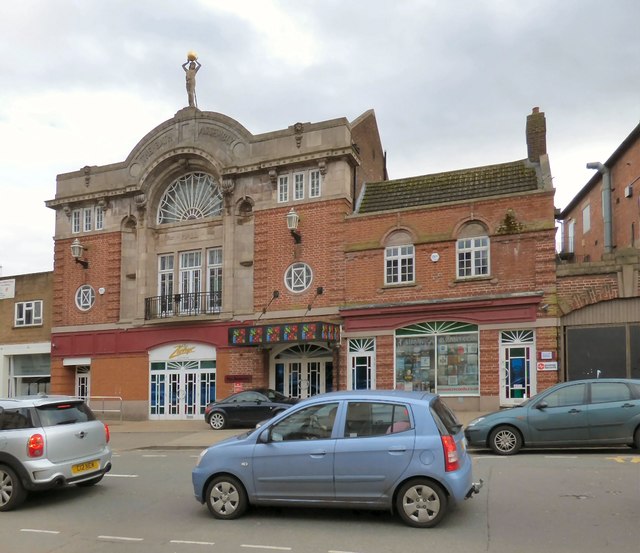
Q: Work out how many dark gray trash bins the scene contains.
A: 0